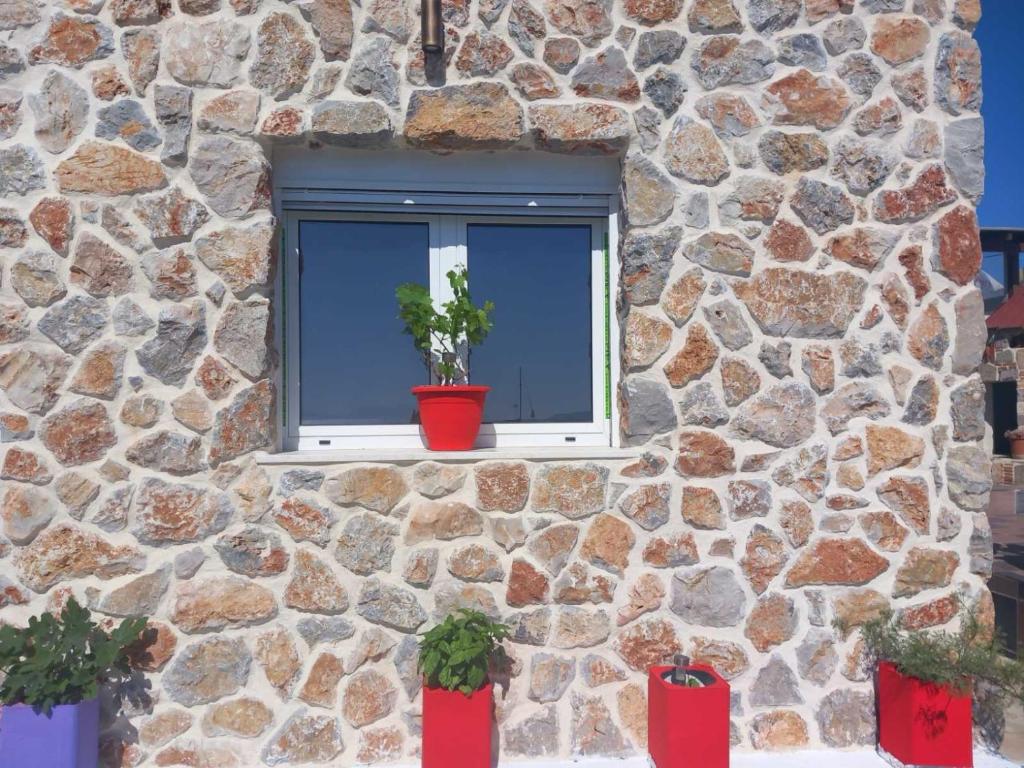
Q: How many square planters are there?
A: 4